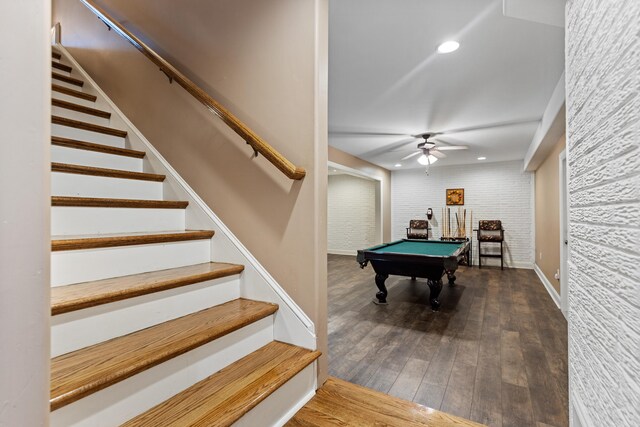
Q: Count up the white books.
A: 0